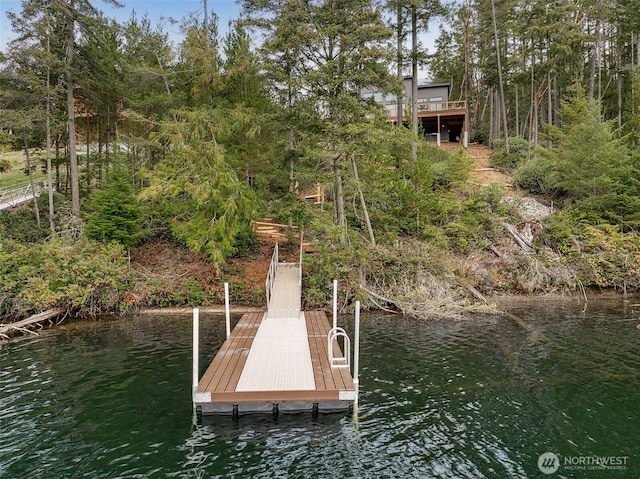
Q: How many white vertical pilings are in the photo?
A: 4